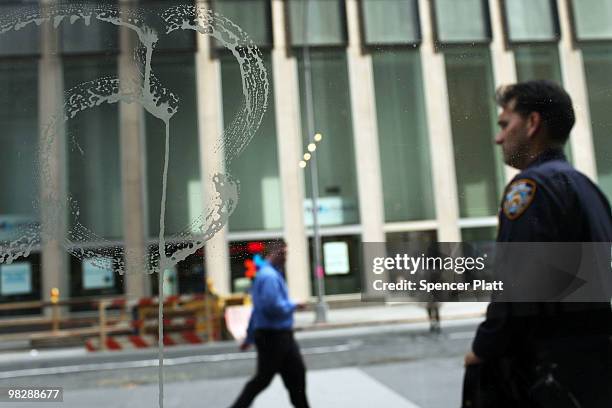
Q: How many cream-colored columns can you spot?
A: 8